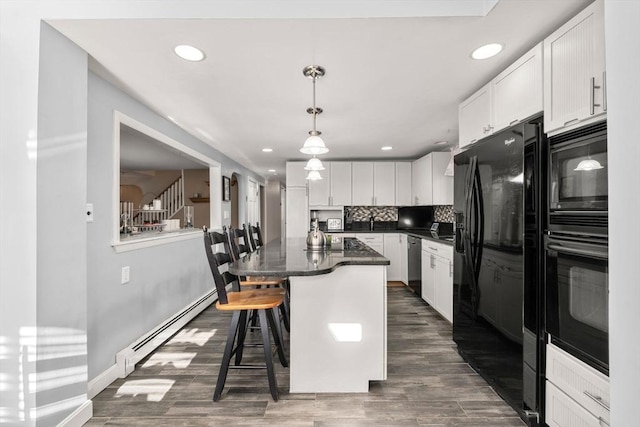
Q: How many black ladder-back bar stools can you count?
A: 3